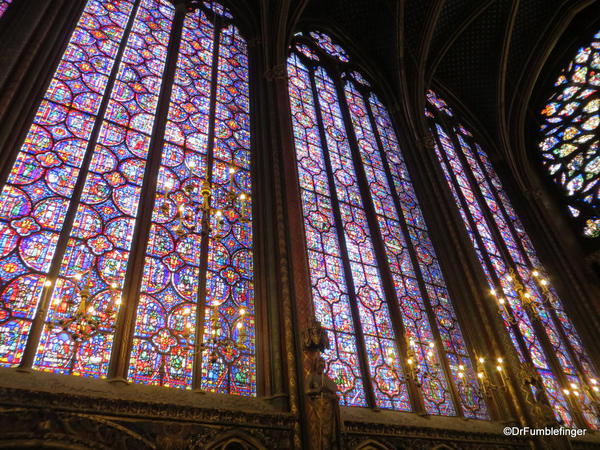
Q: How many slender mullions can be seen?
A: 9